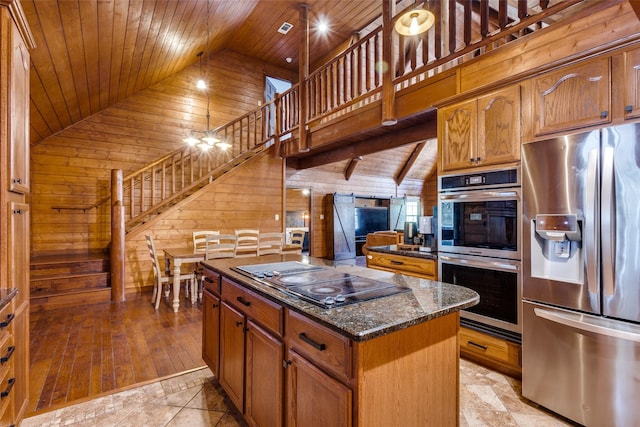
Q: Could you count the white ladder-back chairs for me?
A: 6